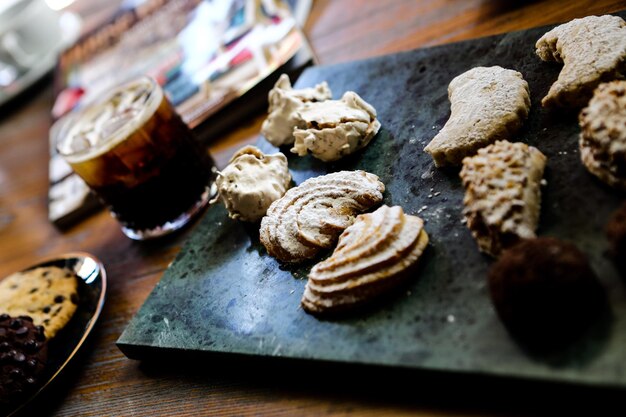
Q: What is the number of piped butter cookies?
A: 2